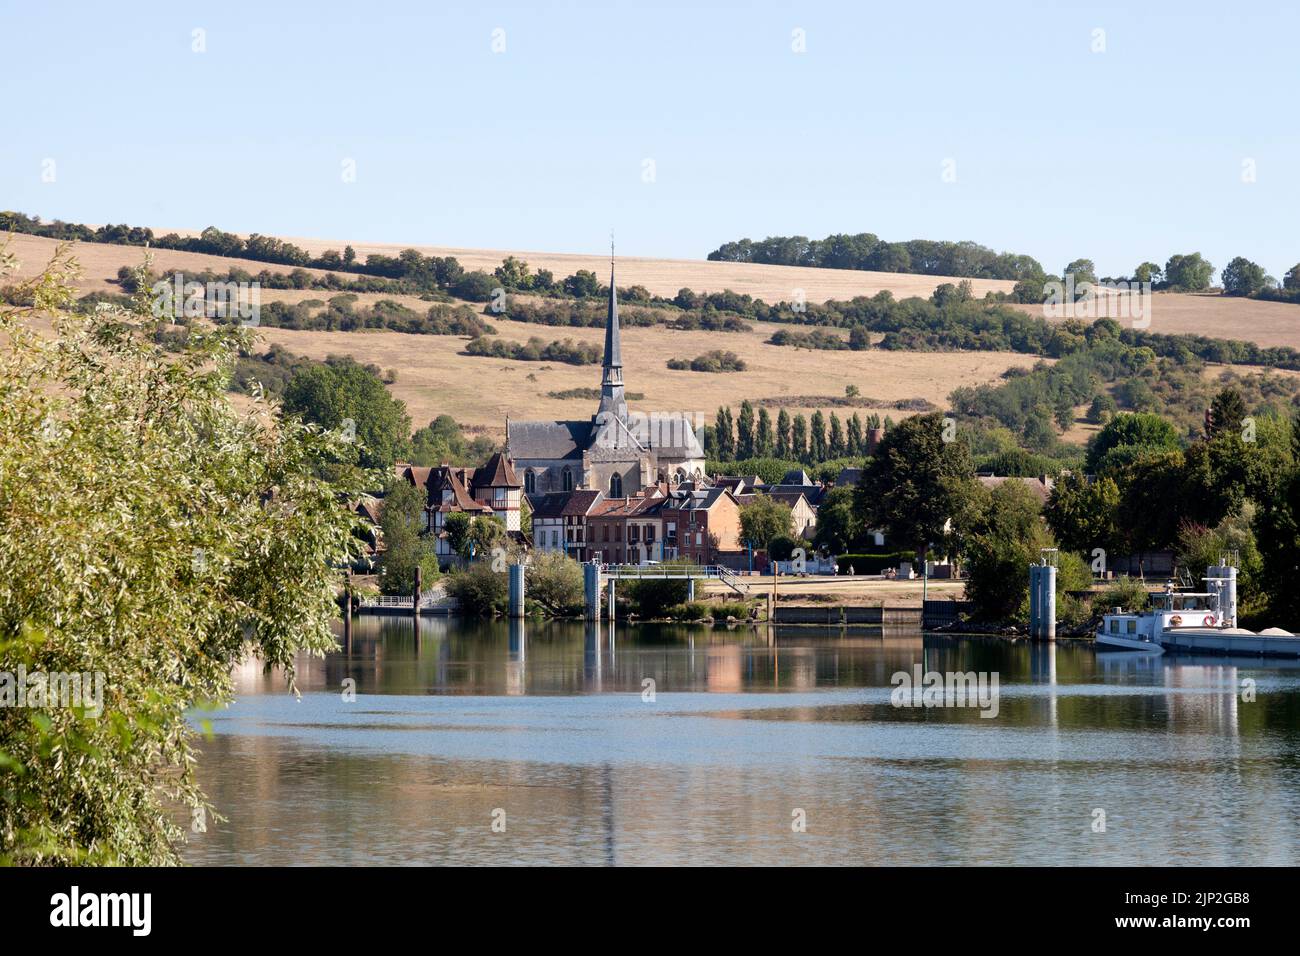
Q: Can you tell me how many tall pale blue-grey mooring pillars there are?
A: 4